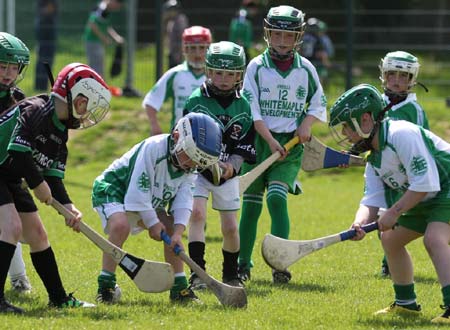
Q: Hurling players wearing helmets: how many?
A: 8